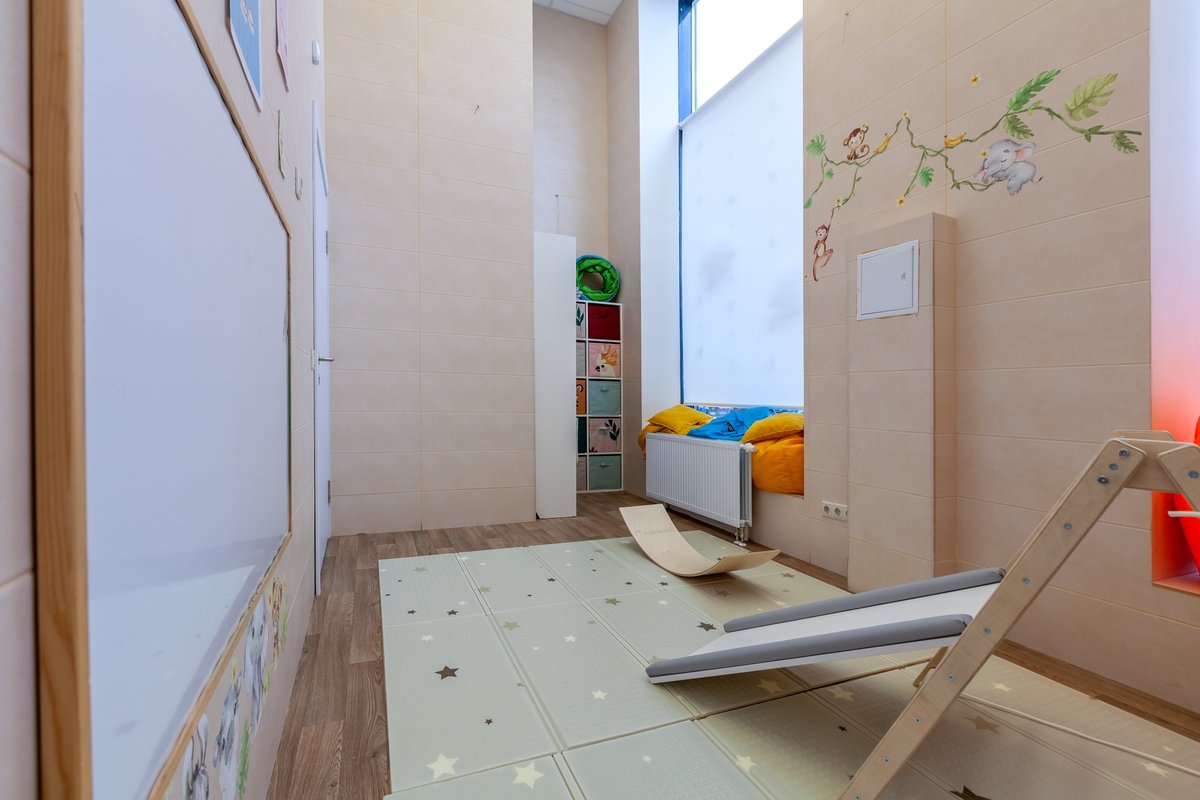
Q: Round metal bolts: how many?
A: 11